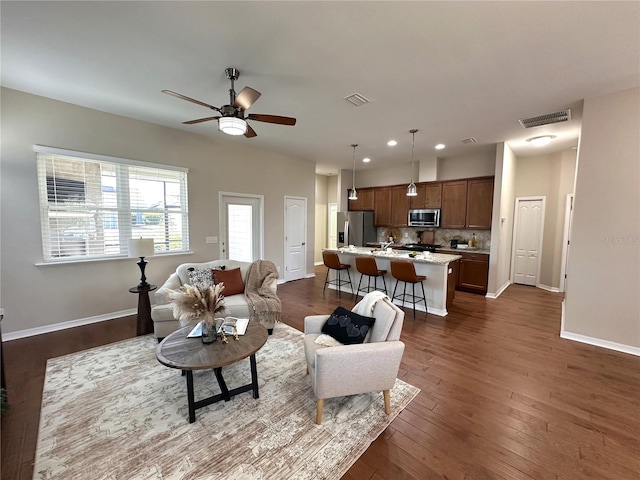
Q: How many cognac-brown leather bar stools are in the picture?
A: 3